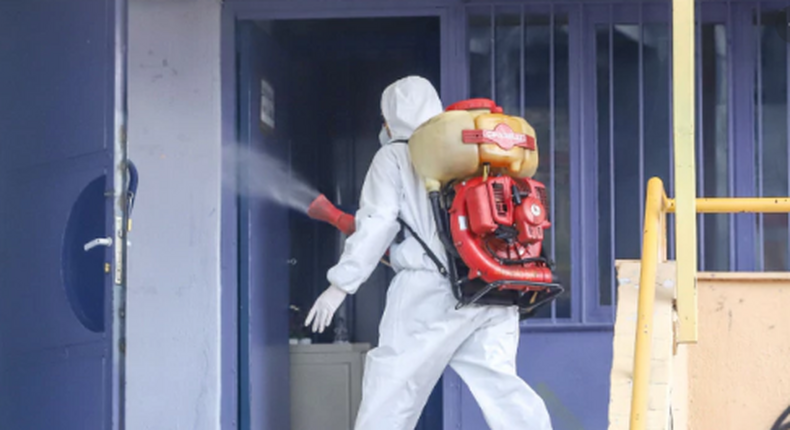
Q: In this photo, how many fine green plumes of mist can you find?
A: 0